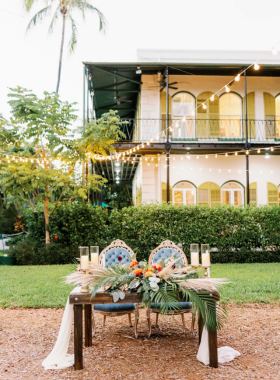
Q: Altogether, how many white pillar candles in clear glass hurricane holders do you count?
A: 4